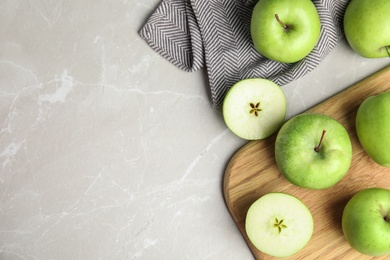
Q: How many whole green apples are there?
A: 5